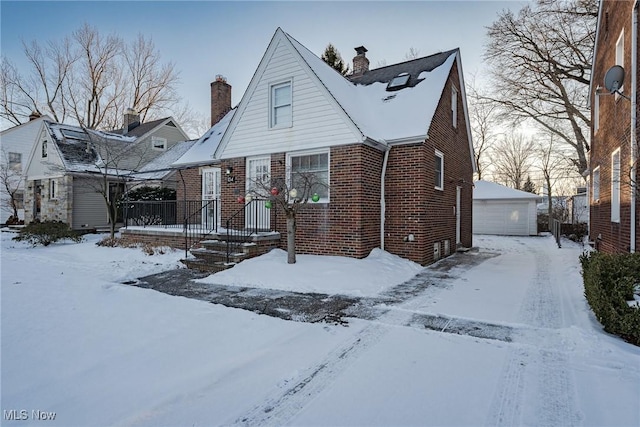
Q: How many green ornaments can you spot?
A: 2